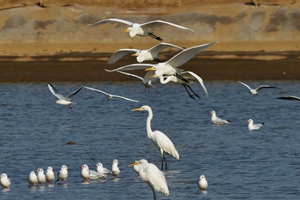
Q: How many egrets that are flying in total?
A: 4